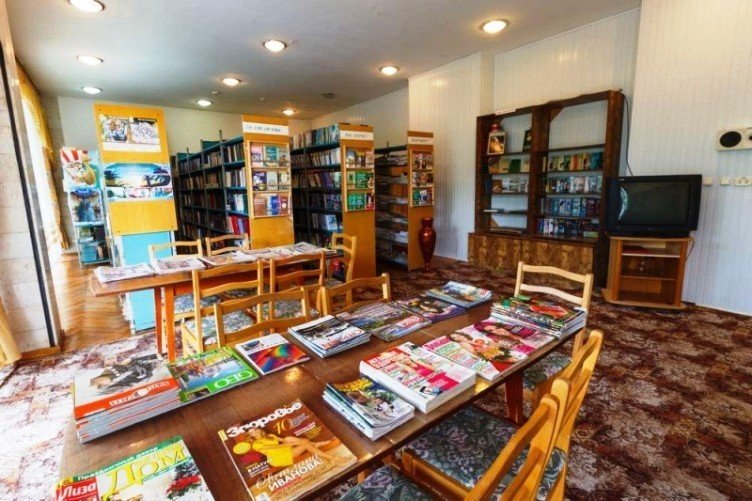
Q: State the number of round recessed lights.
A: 9